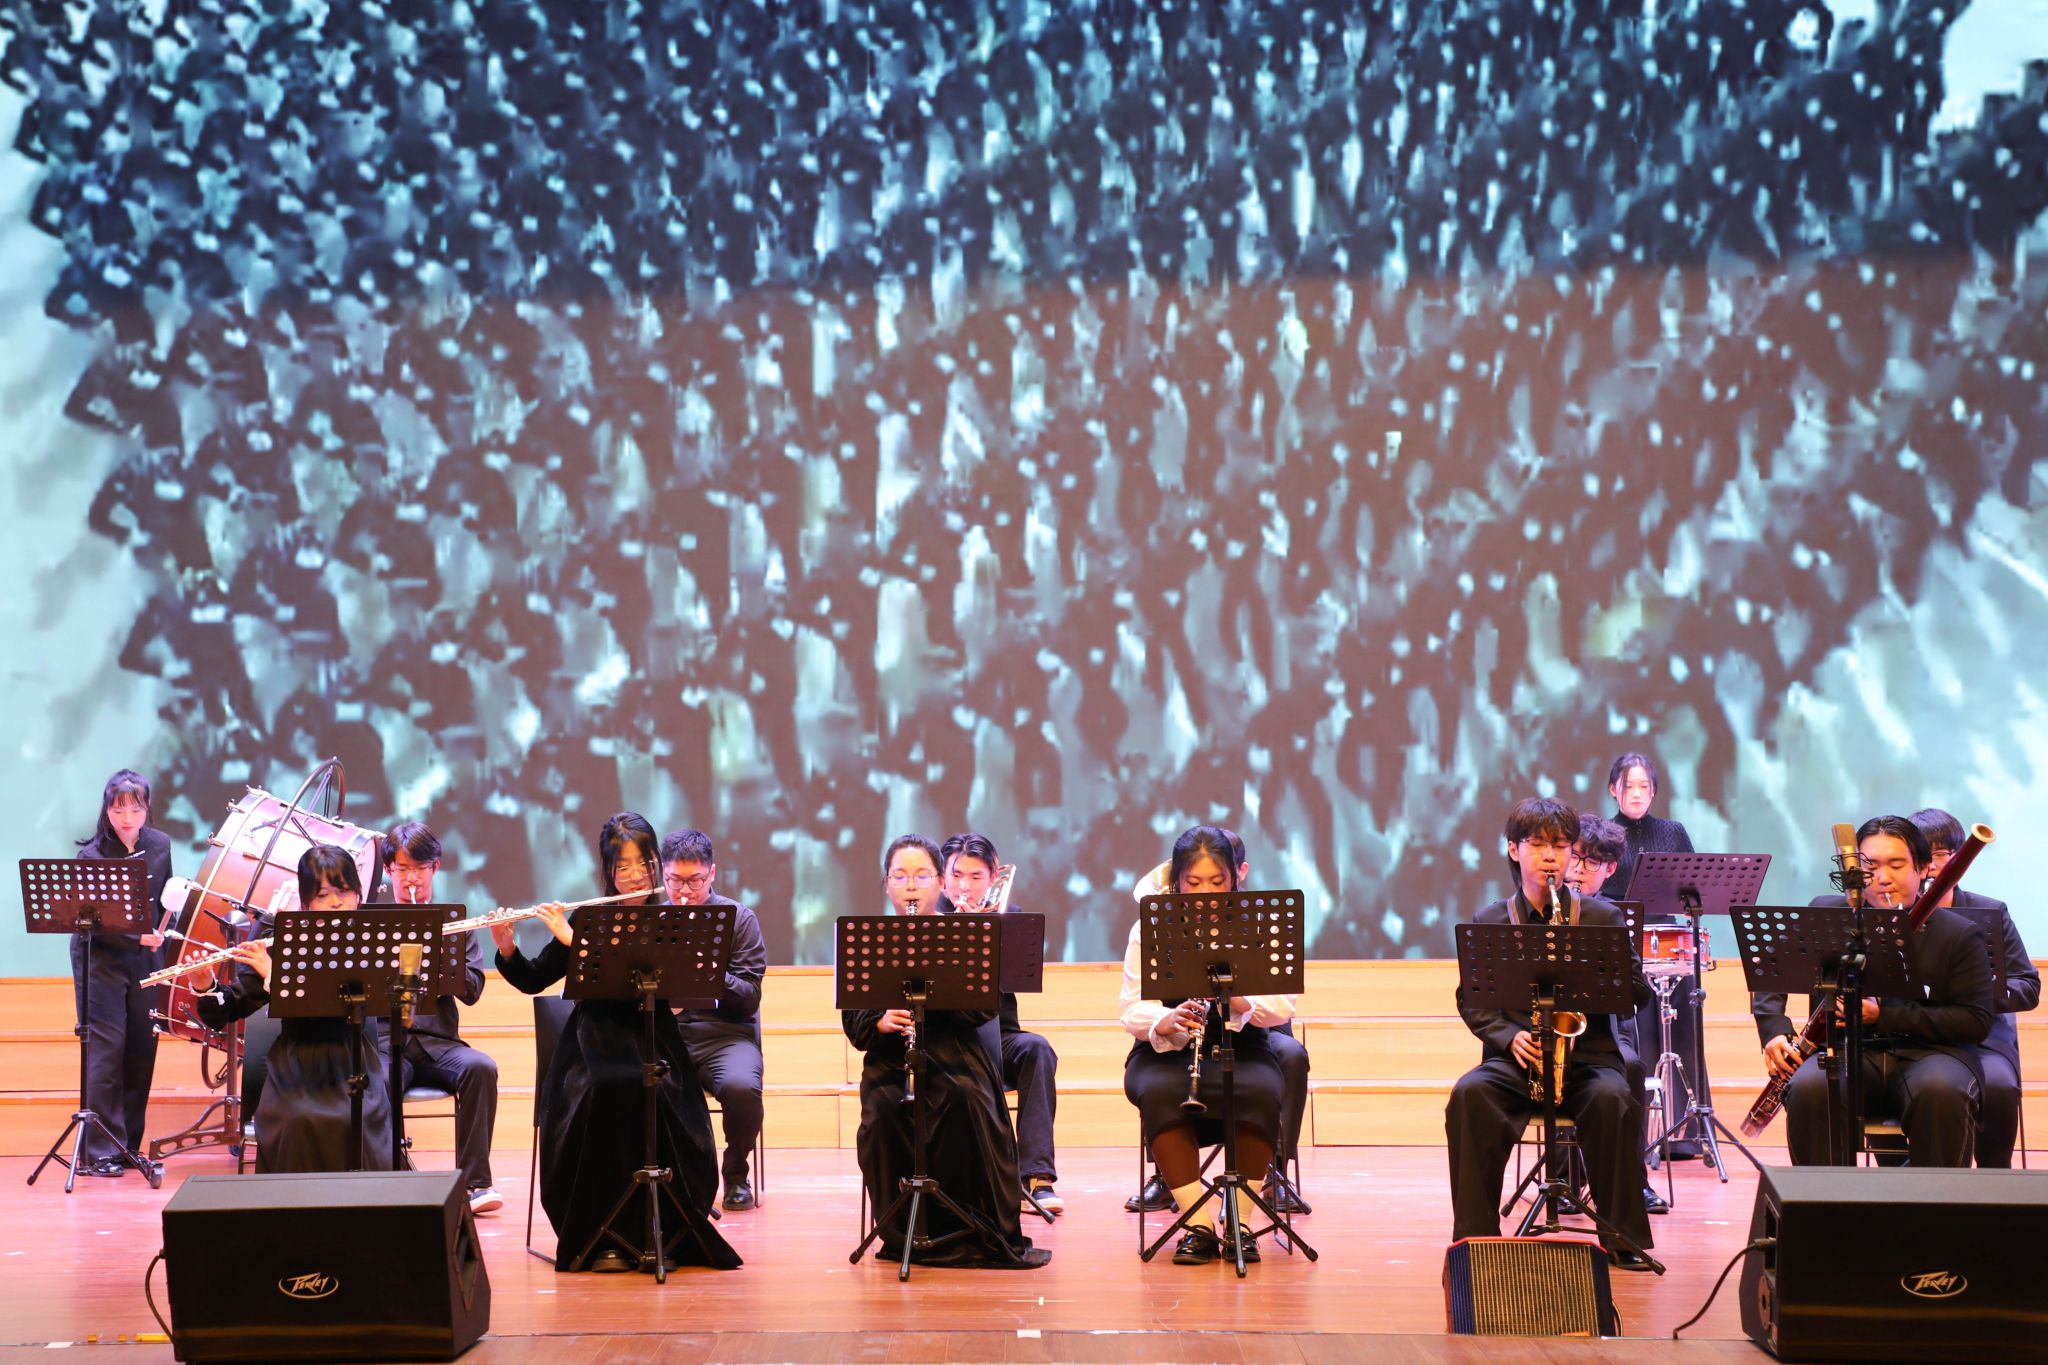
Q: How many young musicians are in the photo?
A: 14